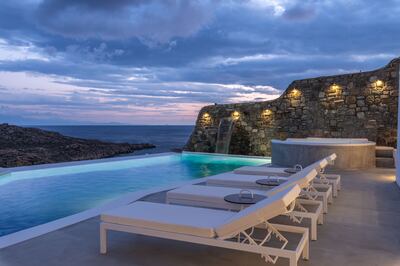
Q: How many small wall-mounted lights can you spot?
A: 6